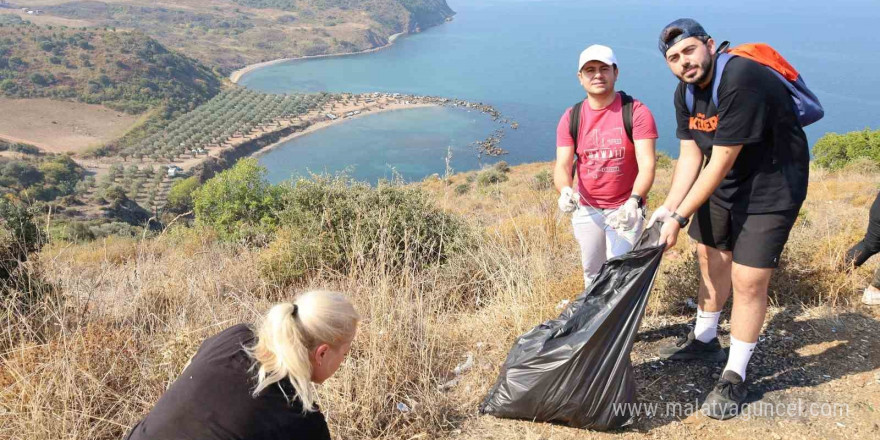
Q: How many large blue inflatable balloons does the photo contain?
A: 0